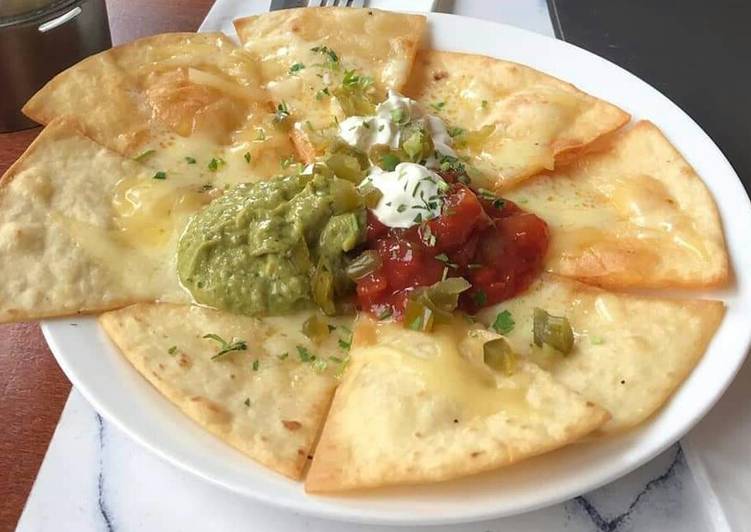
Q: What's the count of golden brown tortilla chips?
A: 8